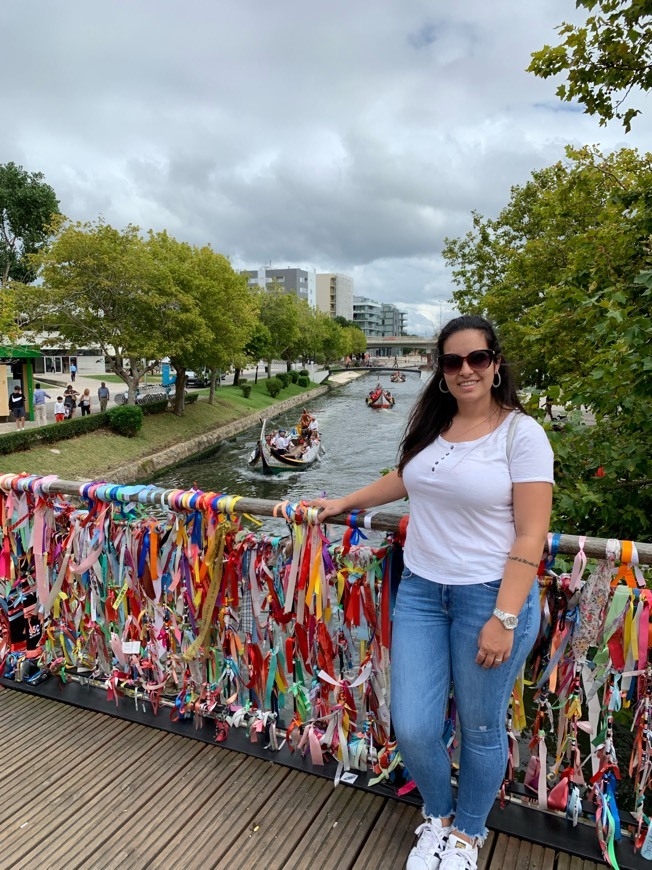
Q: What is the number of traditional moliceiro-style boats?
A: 3